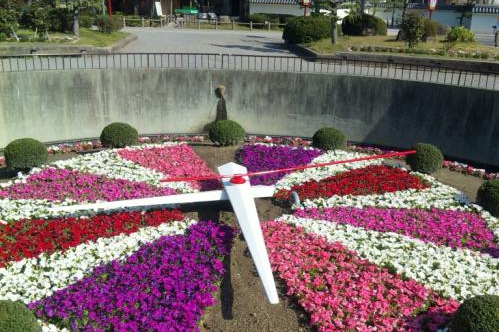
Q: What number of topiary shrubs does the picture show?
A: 8